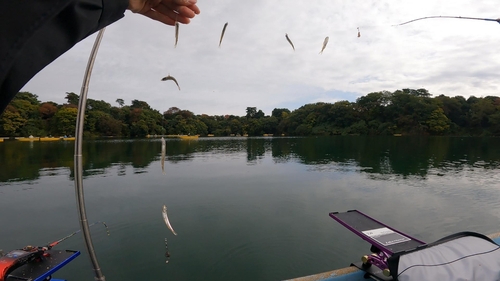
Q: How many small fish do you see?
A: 7